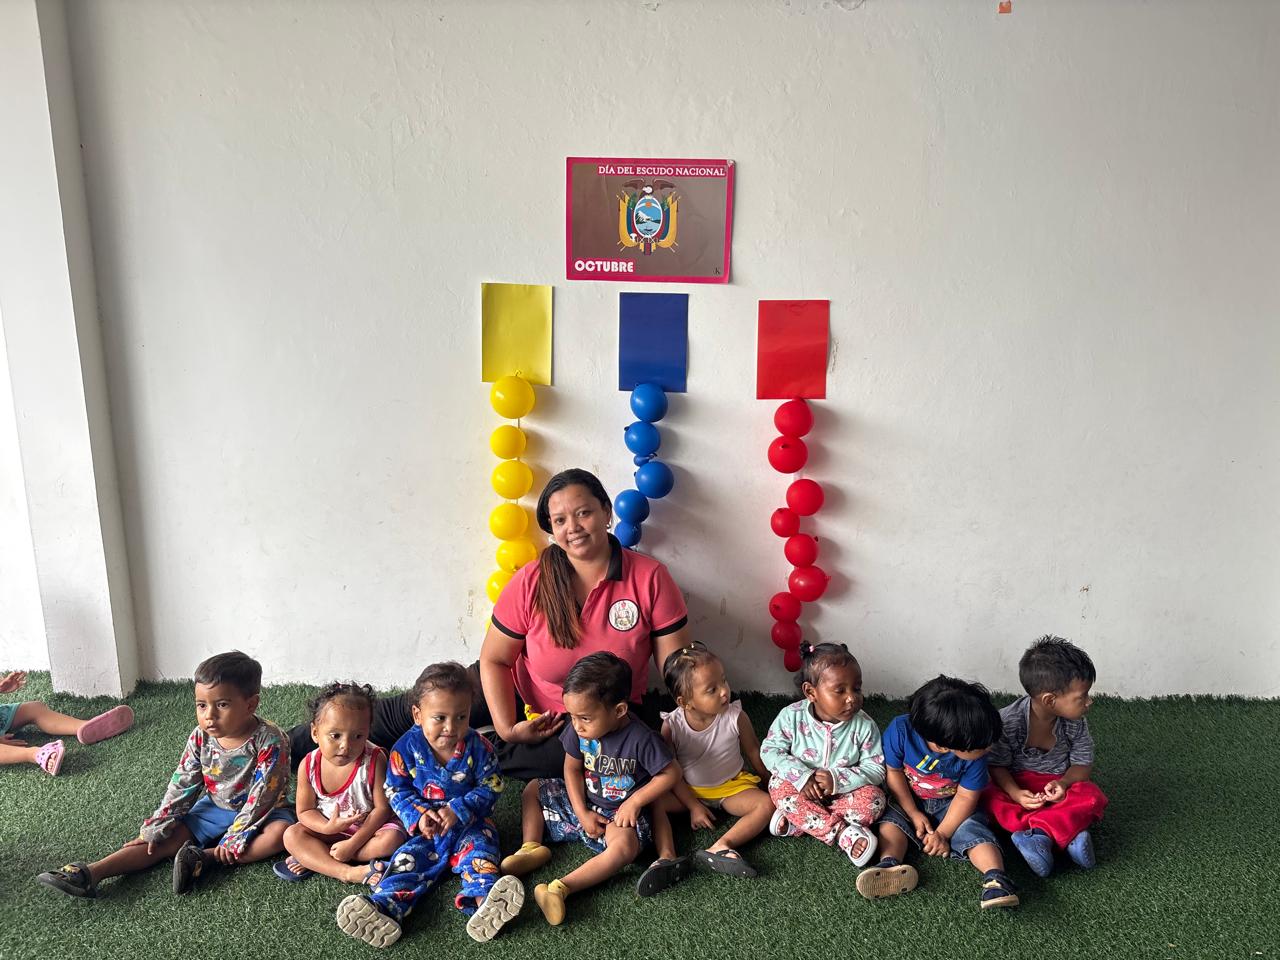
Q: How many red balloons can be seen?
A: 9